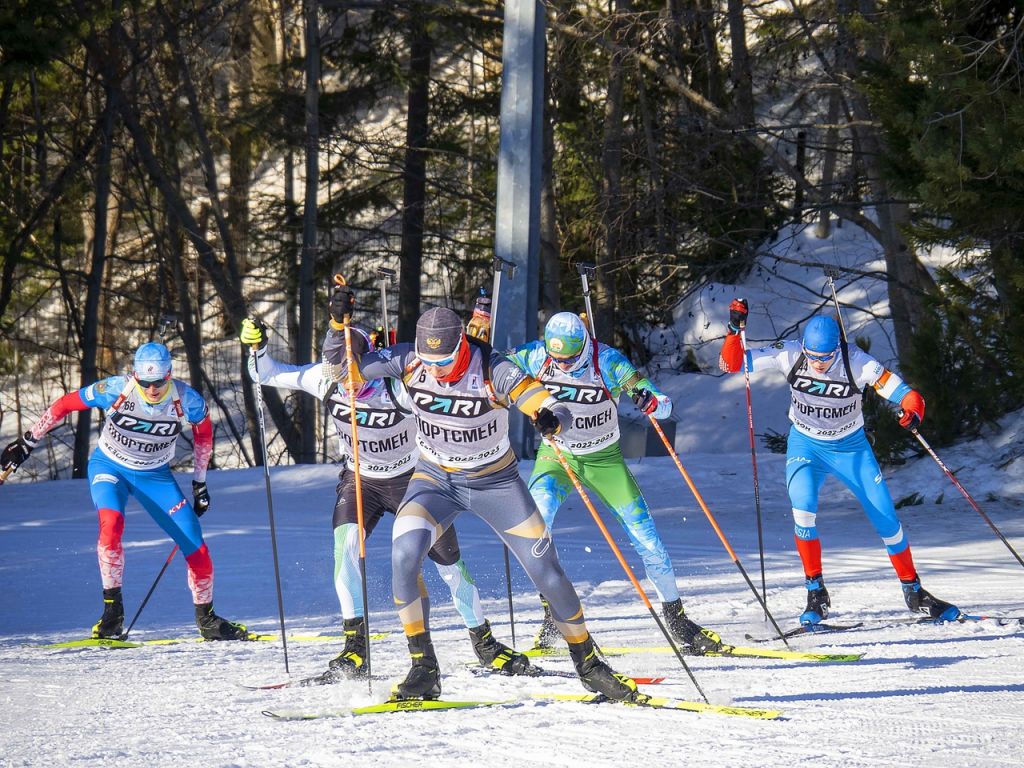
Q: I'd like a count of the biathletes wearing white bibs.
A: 5